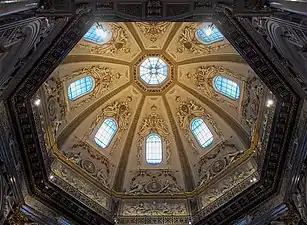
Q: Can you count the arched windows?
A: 7